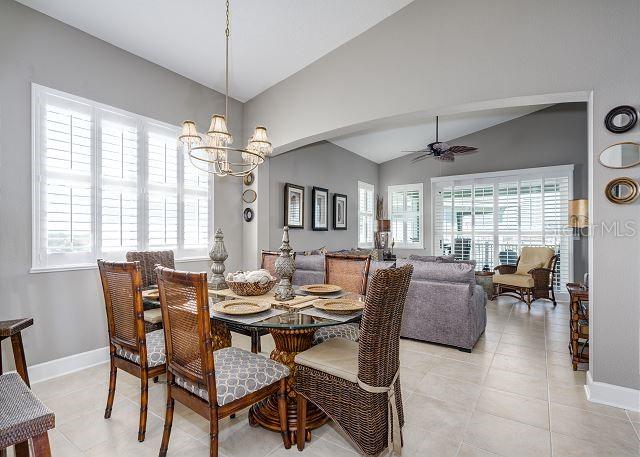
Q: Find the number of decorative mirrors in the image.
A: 6